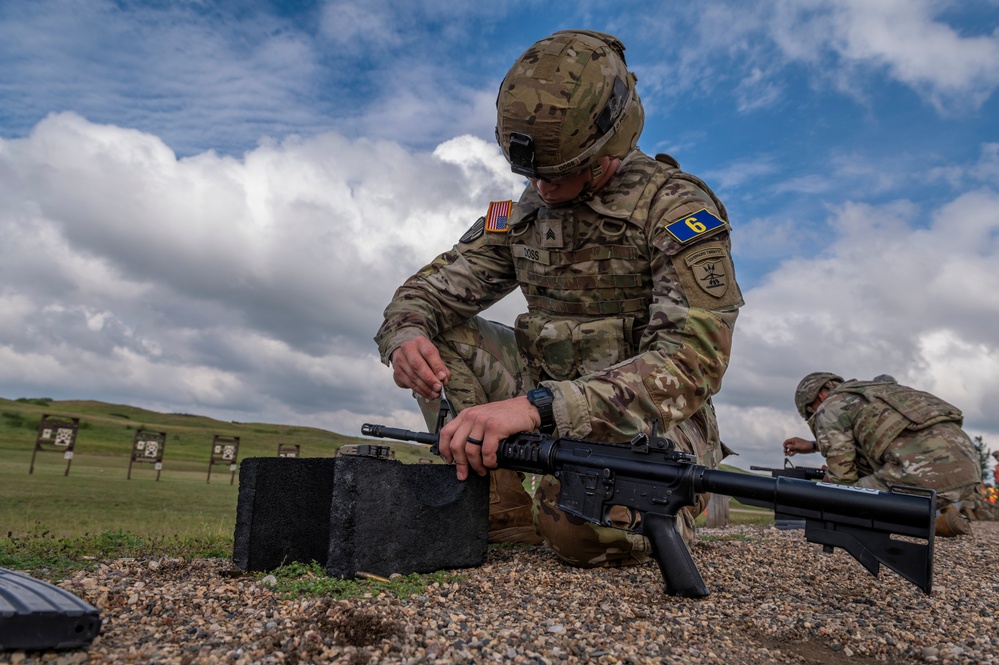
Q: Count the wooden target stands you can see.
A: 4